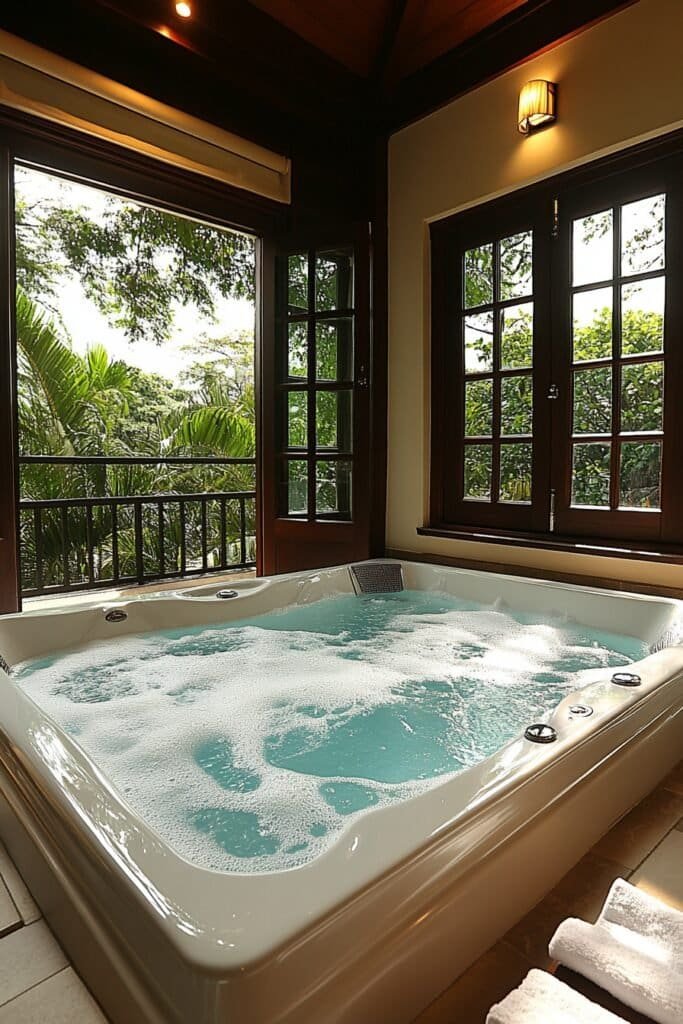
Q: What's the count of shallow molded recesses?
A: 1